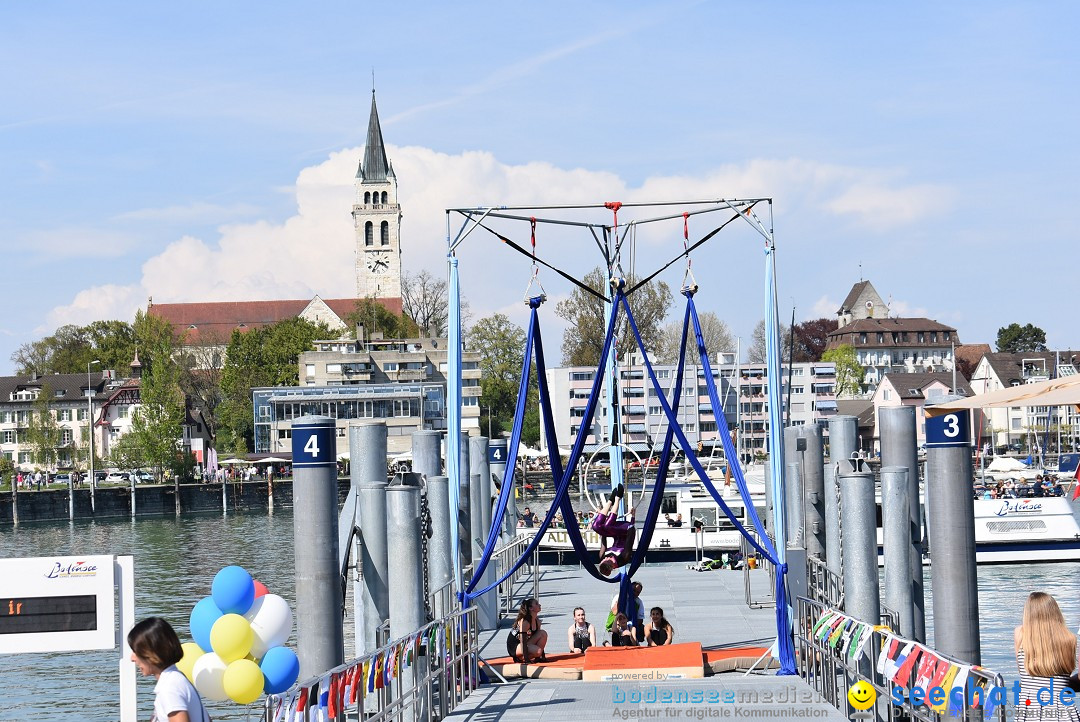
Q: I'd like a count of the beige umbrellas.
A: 1